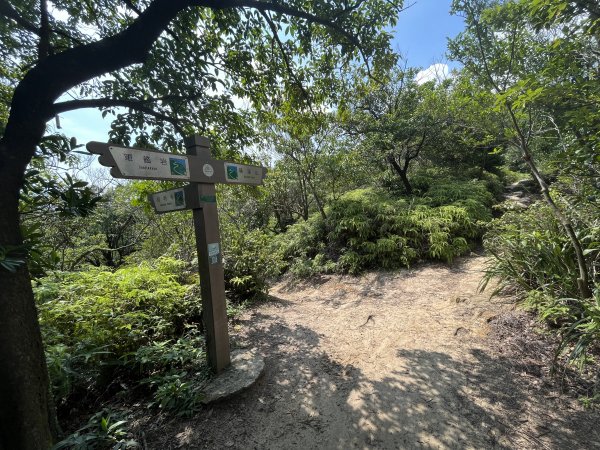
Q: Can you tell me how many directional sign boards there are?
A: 3